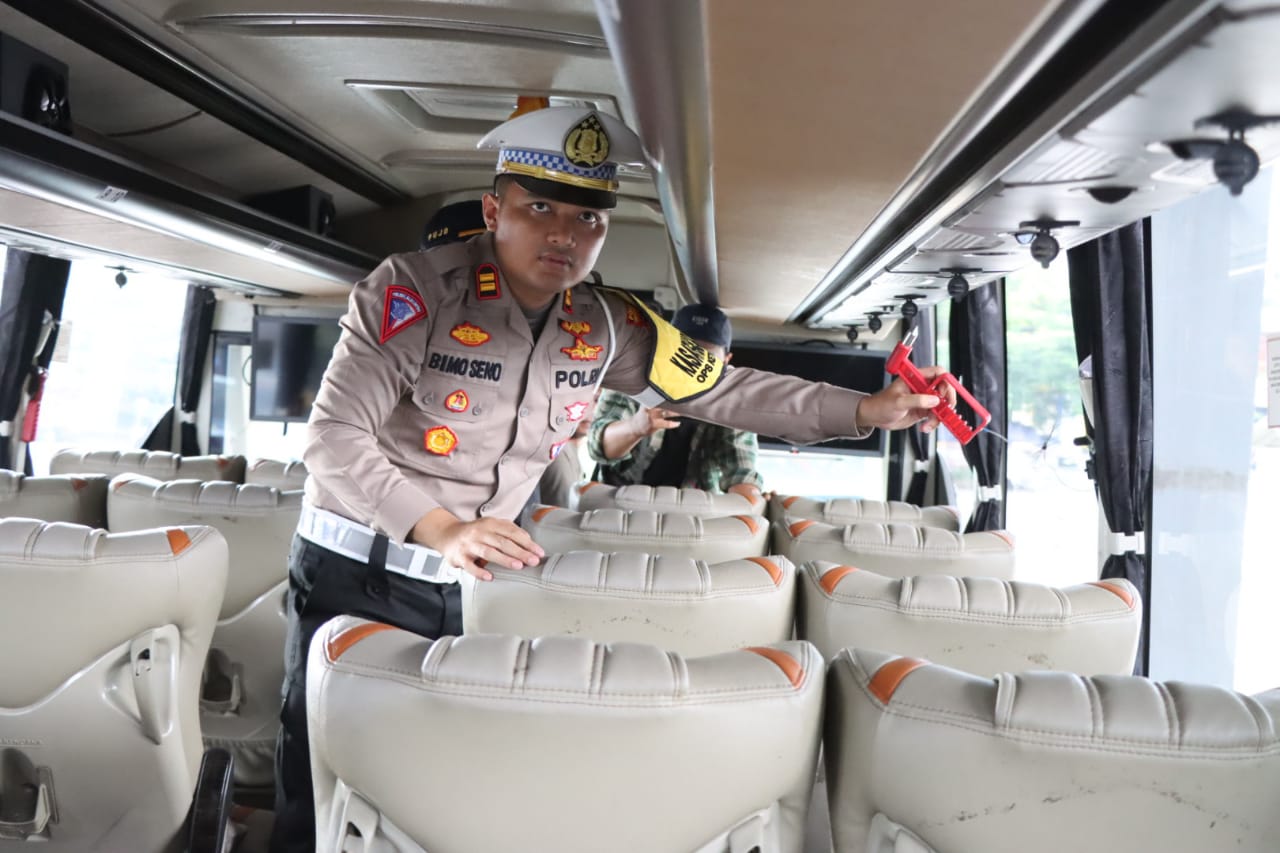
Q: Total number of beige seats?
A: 13